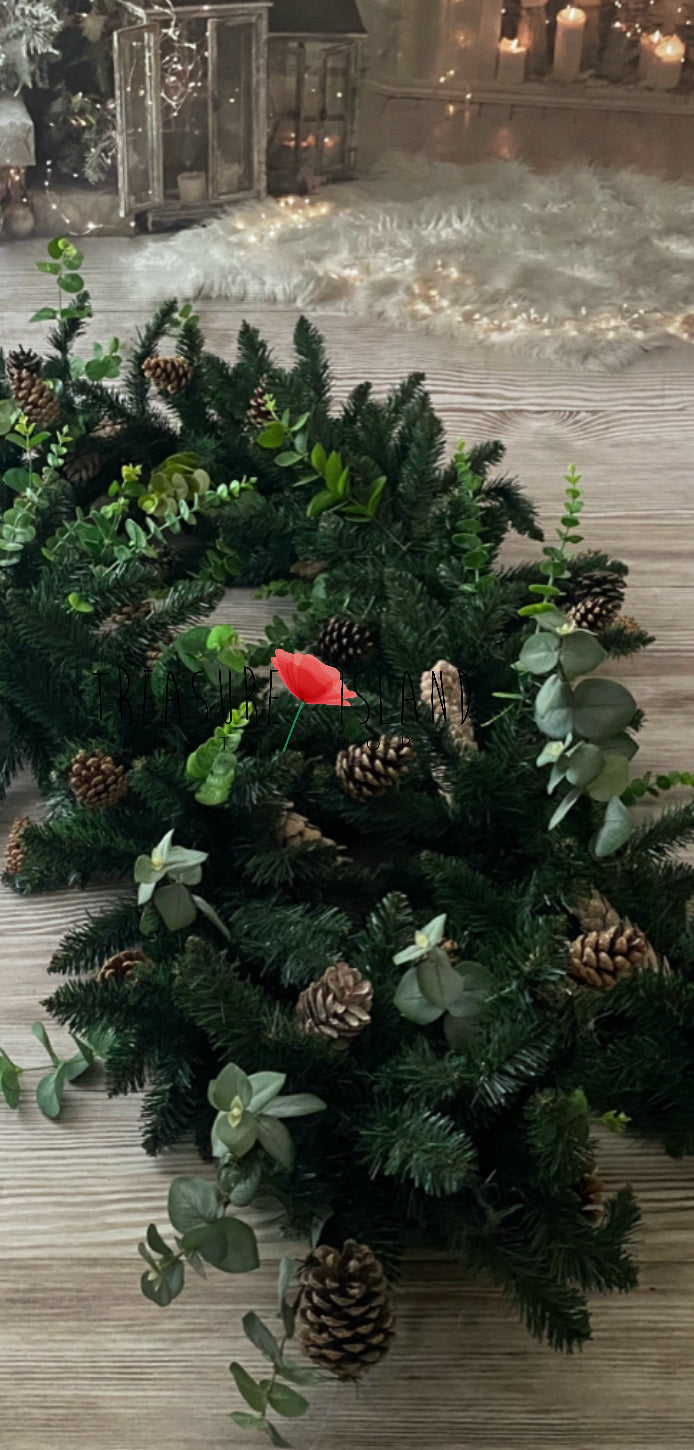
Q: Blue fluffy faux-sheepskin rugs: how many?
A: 0